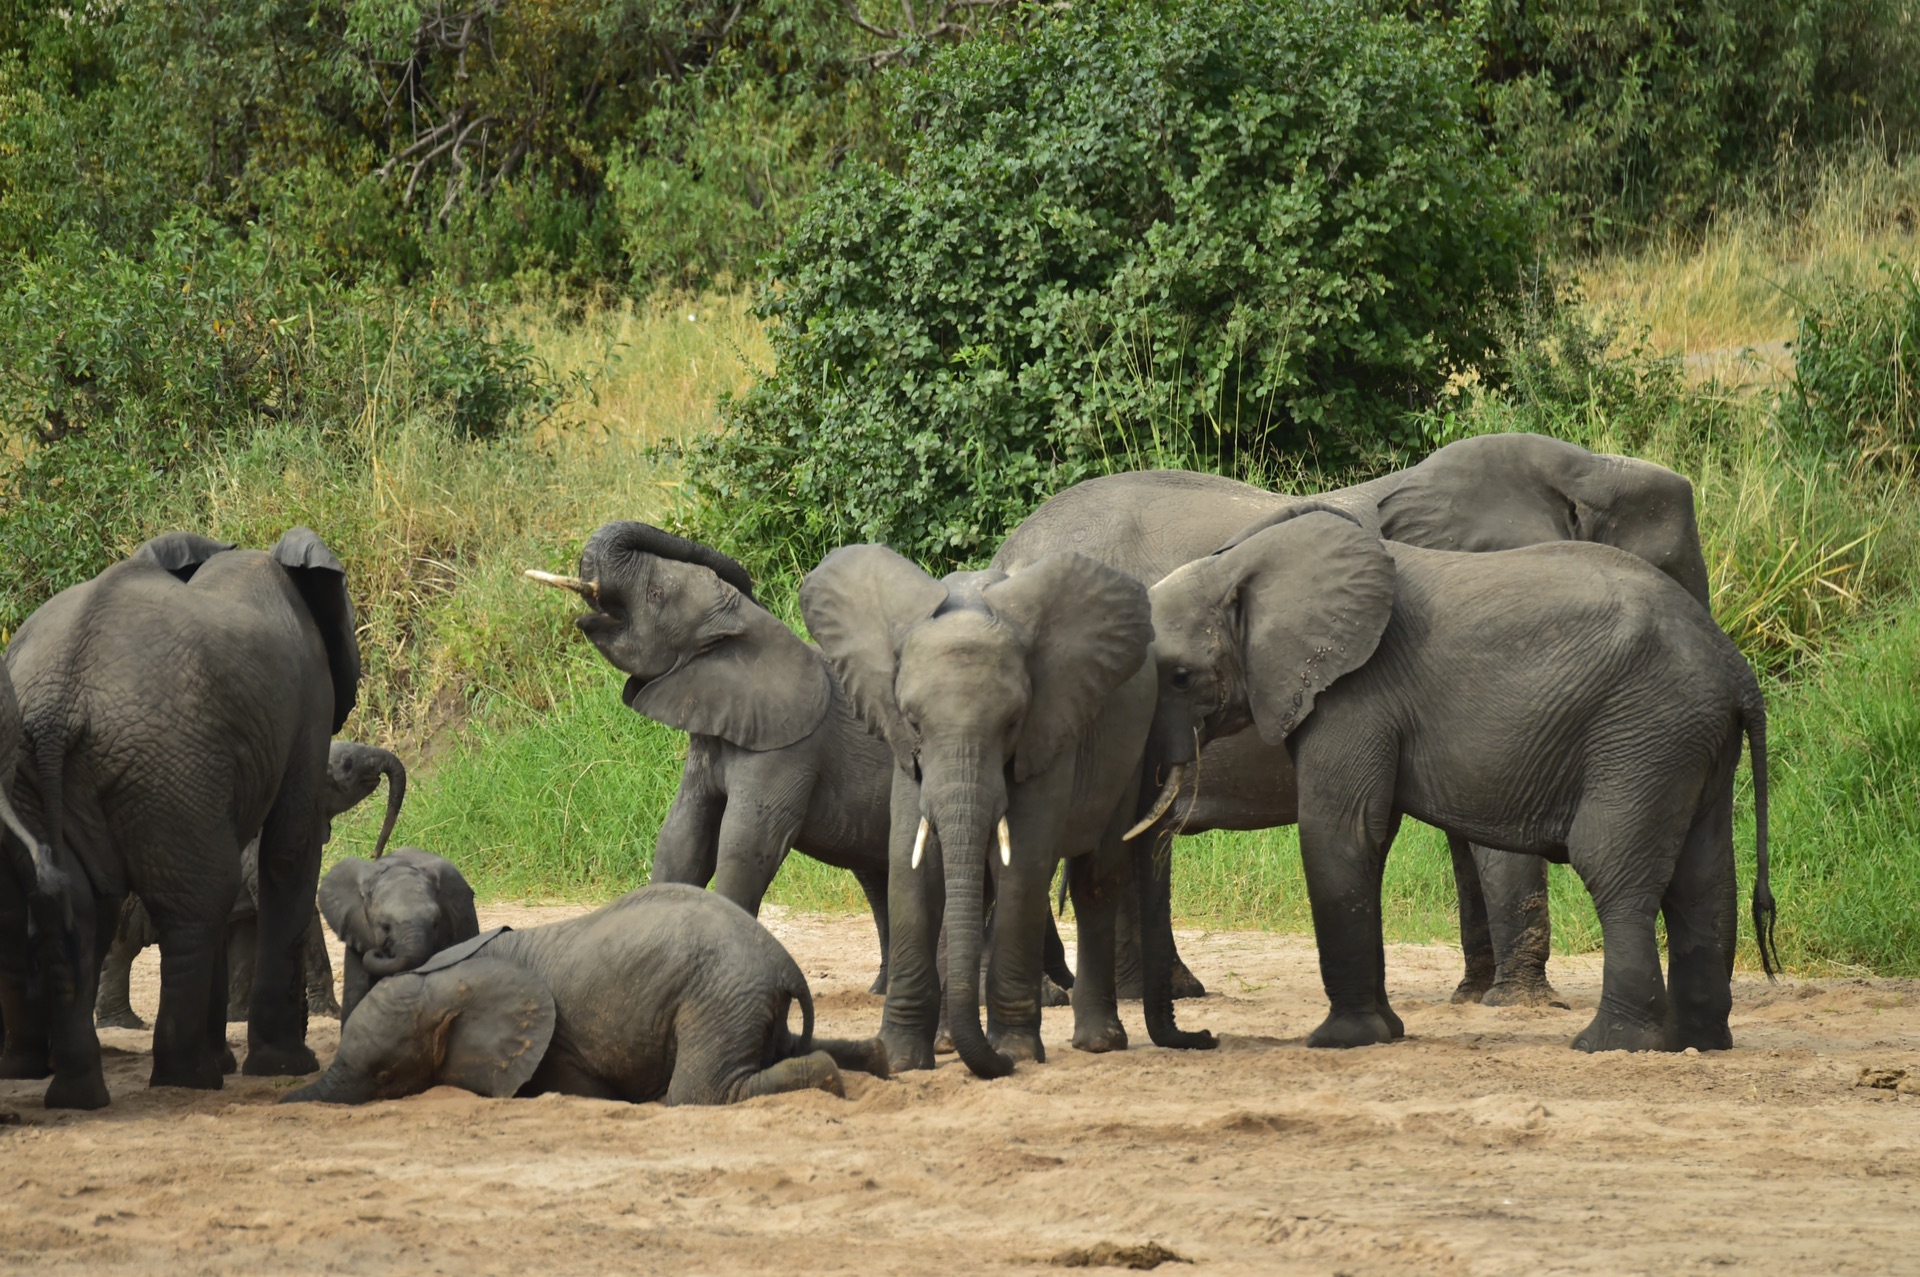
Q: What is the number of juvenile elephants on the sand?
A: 3